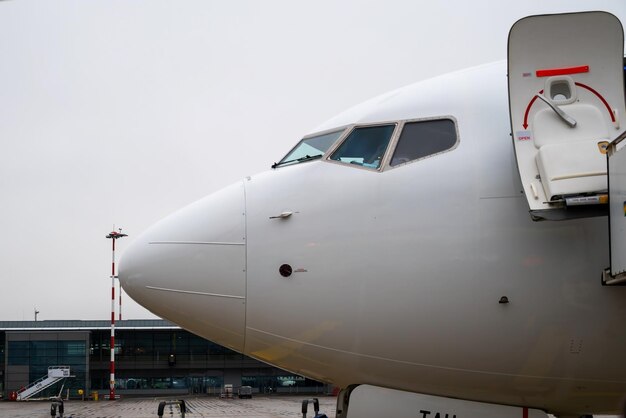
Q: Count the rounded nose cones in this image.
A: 1